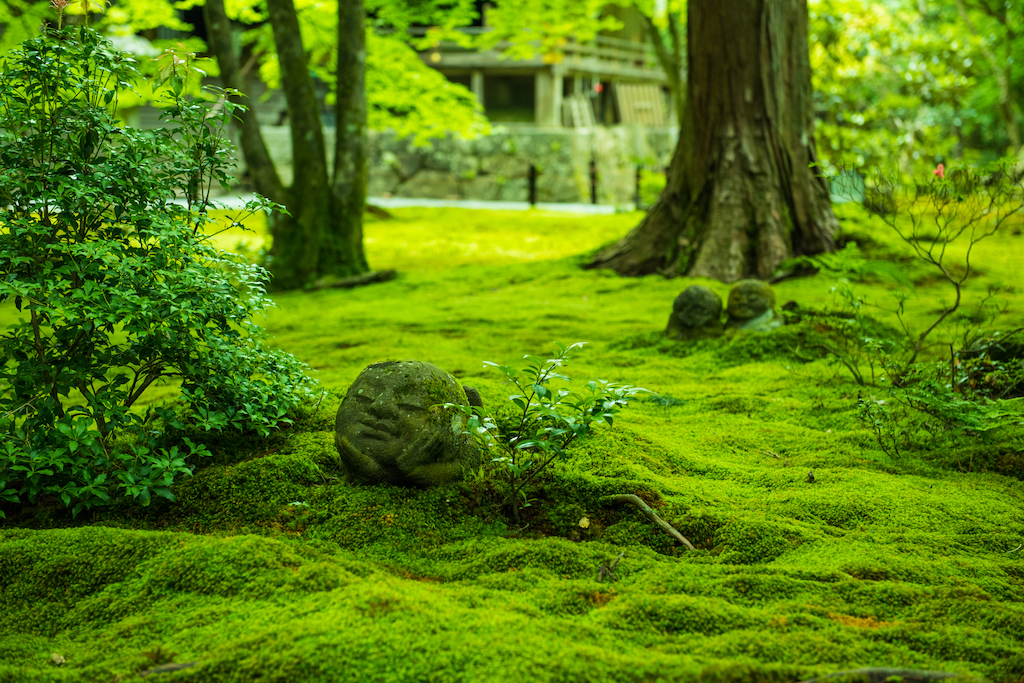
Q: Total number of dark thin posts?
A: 3